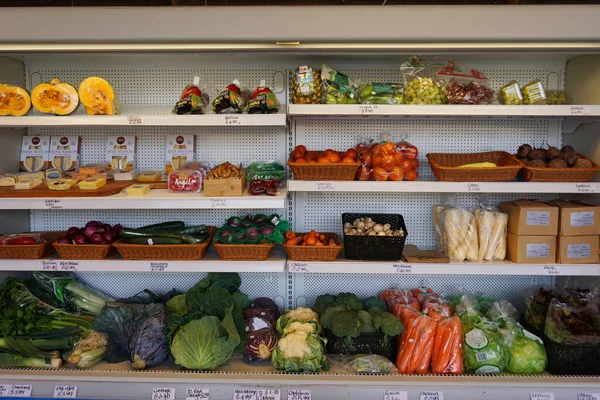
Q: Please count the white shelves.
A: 6